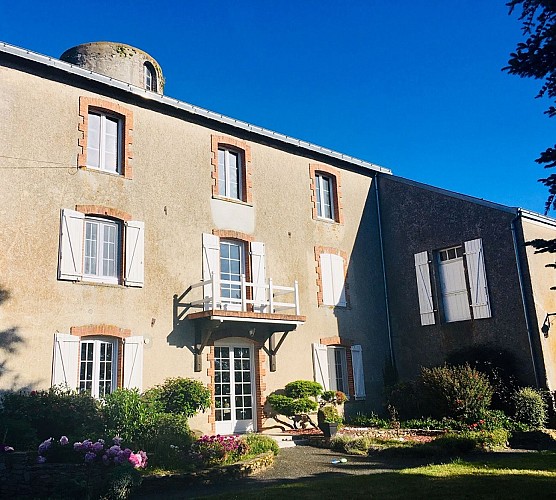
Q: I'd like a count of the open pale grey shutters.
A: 10